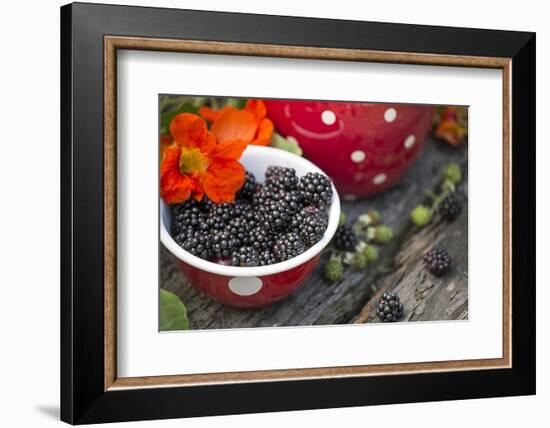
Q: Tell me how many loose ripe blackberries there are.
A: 4